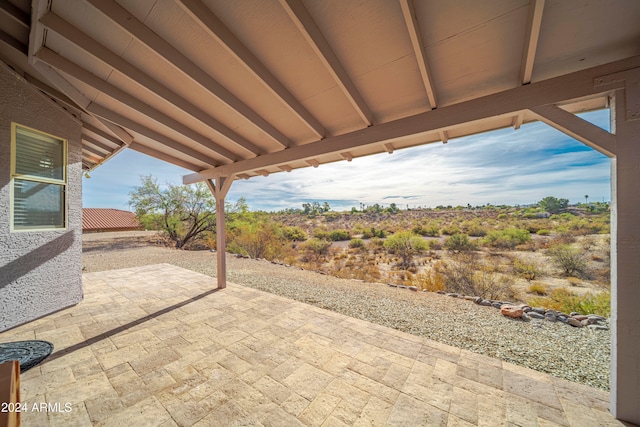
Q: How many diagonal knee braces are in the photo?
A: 3